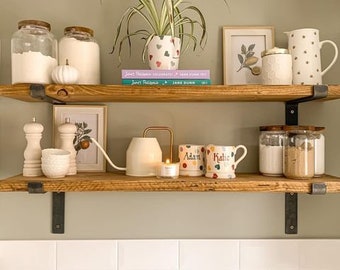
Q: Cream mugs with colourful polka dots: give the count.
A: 2